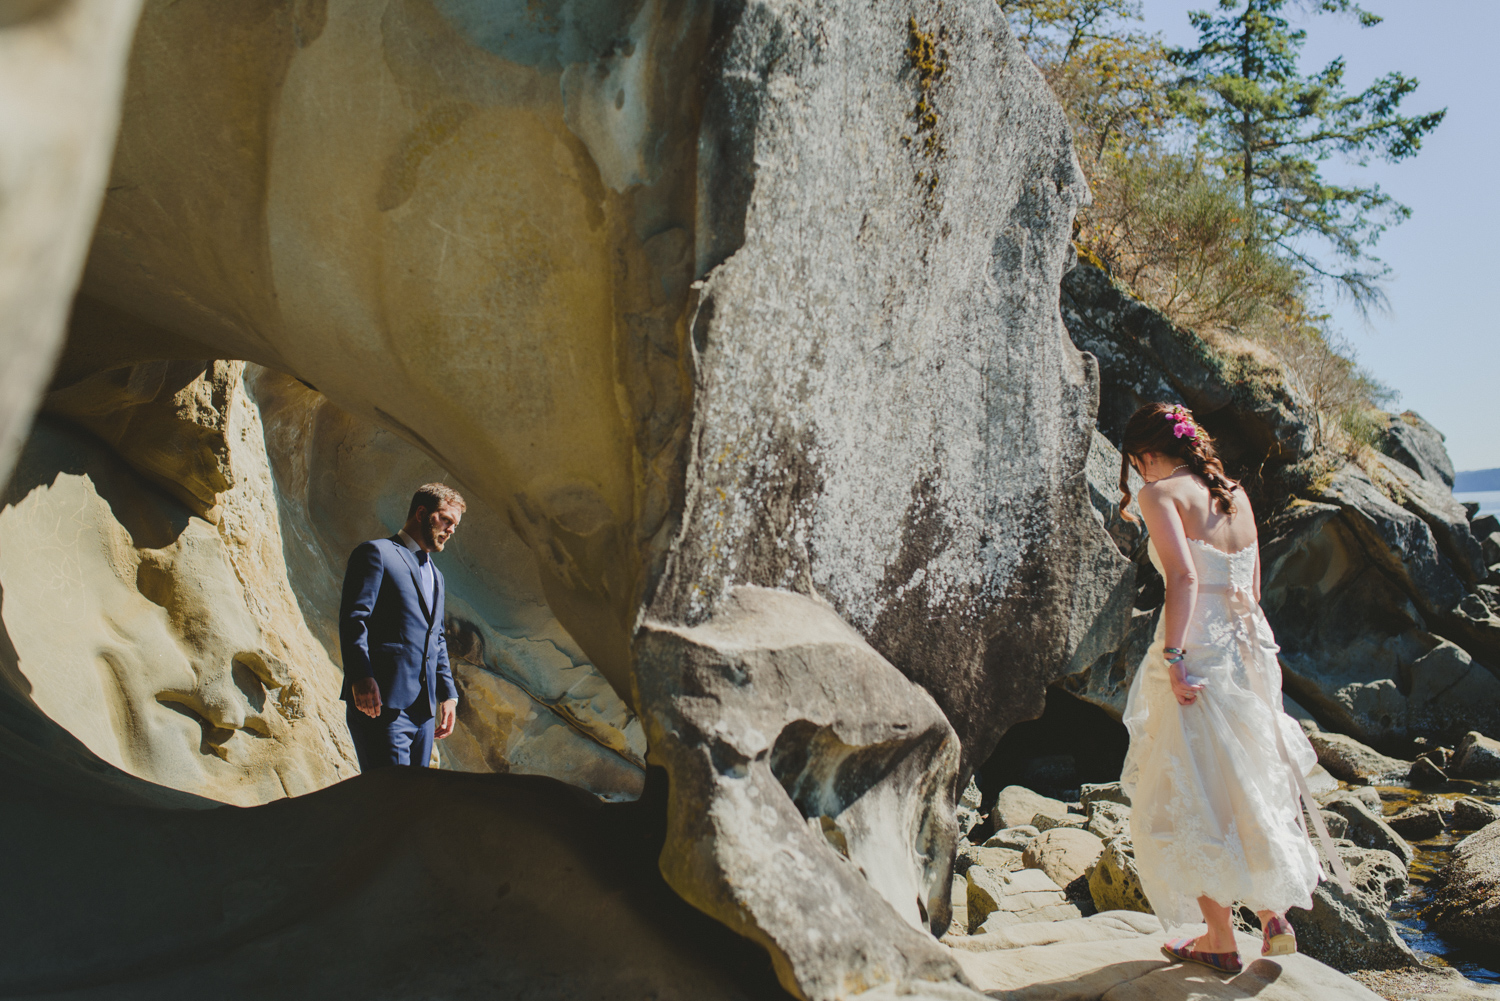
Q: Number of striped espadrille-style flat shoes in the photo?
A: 2